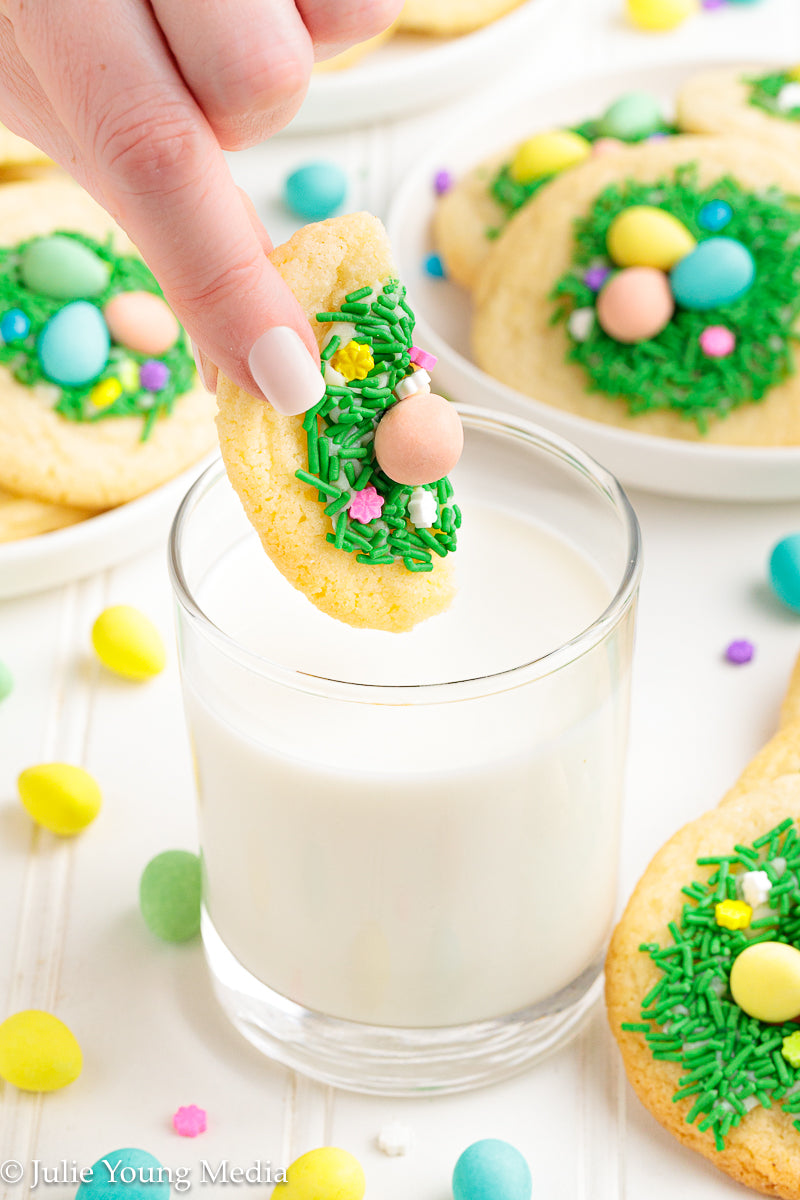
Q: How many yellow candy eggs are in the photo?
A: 8